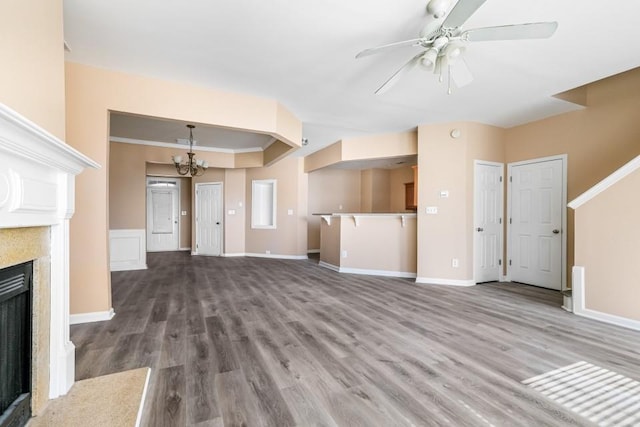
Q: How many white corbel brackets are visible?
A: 3